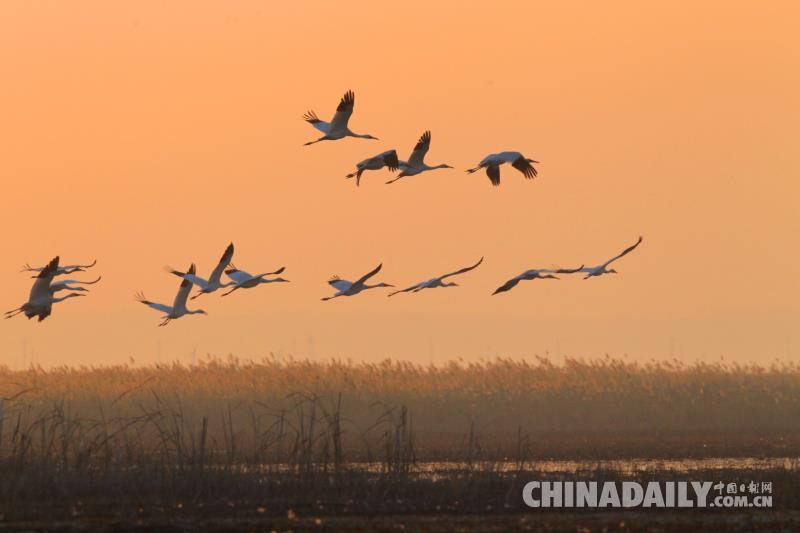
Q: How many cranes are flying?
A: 14